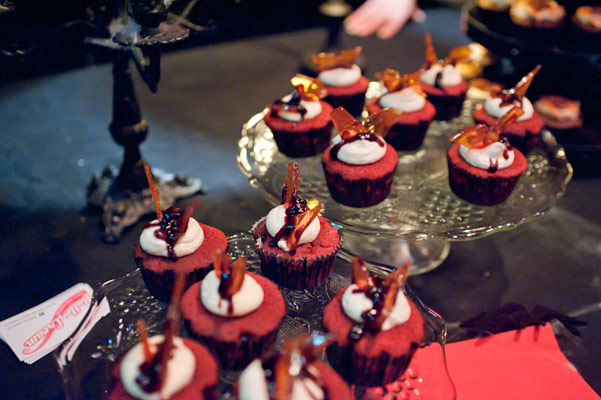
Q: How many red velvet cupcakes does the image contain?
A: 13